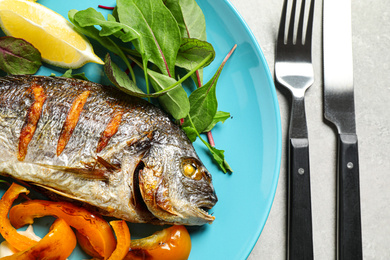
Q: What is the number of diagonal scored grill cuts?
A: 3